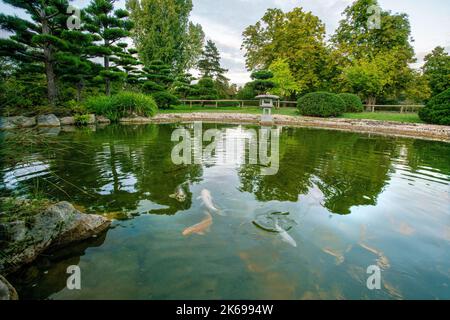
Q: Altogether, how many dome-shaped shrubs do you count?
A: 3